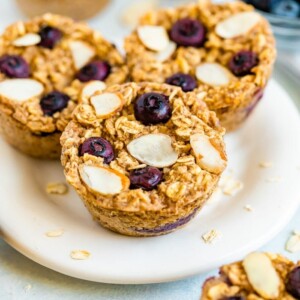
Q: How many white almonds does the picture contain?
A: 13